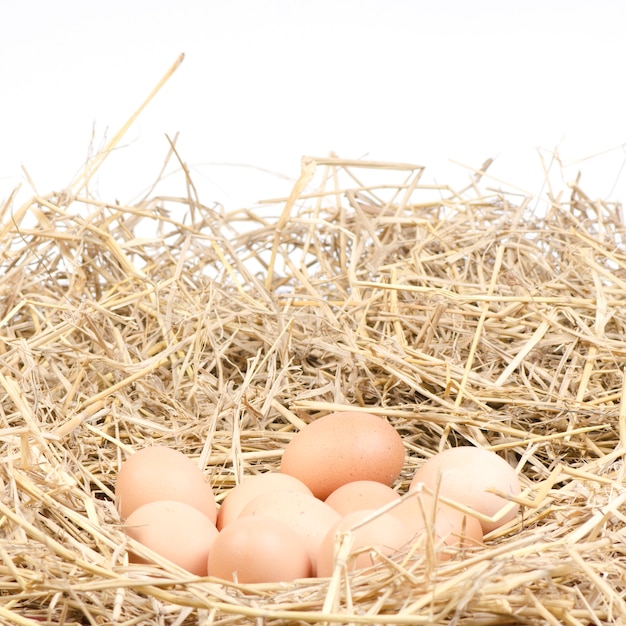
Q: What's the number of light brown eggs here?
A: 10